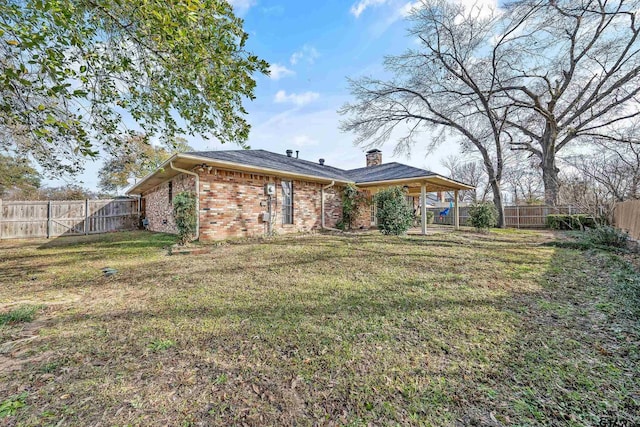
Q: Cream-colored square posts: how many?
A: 2